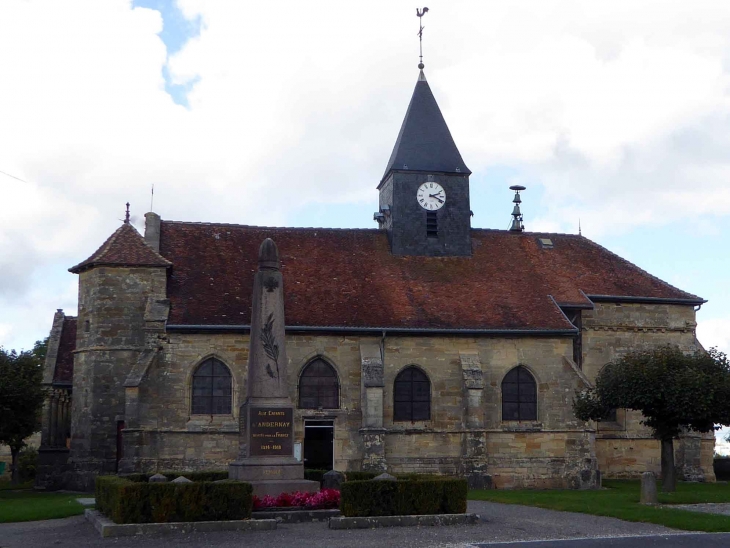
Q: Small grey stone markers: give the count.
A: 5